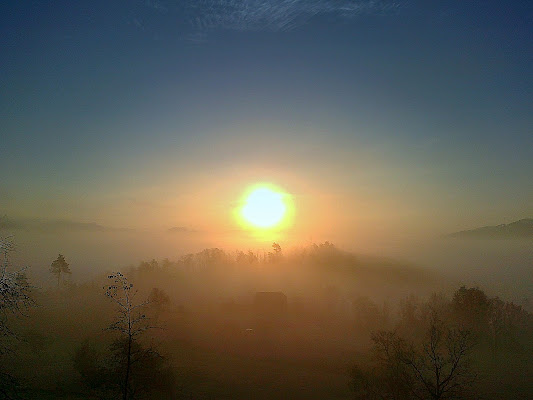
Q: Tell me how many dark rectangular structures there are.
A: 1